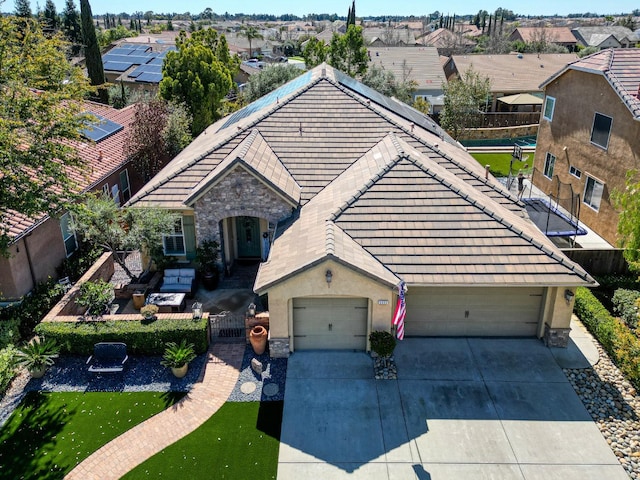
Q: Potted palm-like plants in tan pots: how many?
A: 2